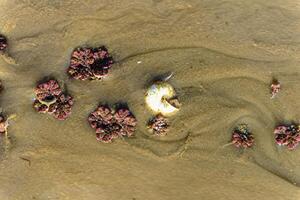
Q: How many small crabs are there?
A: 0